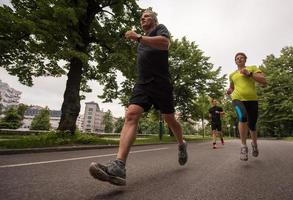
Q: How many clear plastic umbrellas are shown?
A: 0